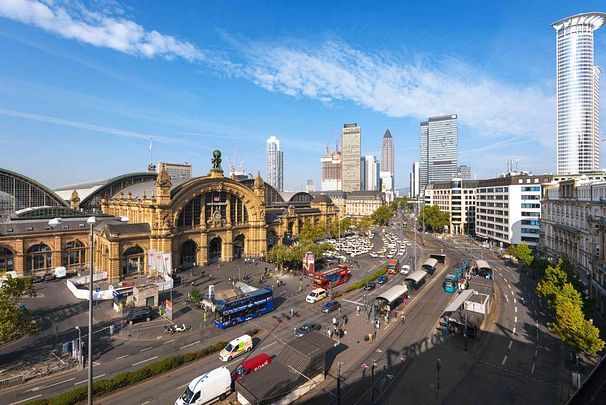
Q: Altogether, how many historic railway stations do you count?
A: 1